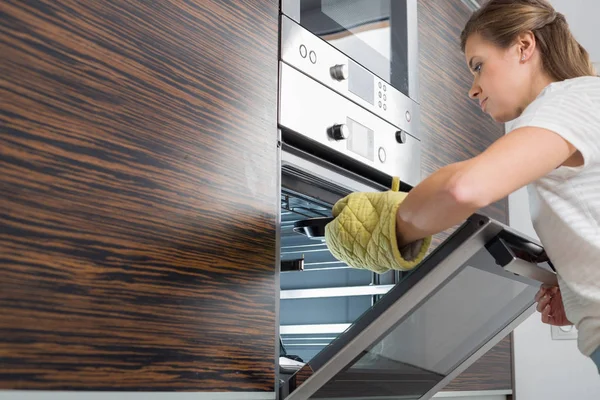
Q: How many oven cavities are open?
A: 1